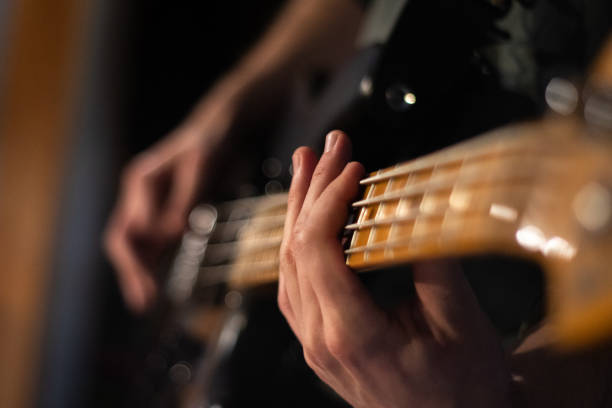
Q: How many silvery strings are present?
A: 4